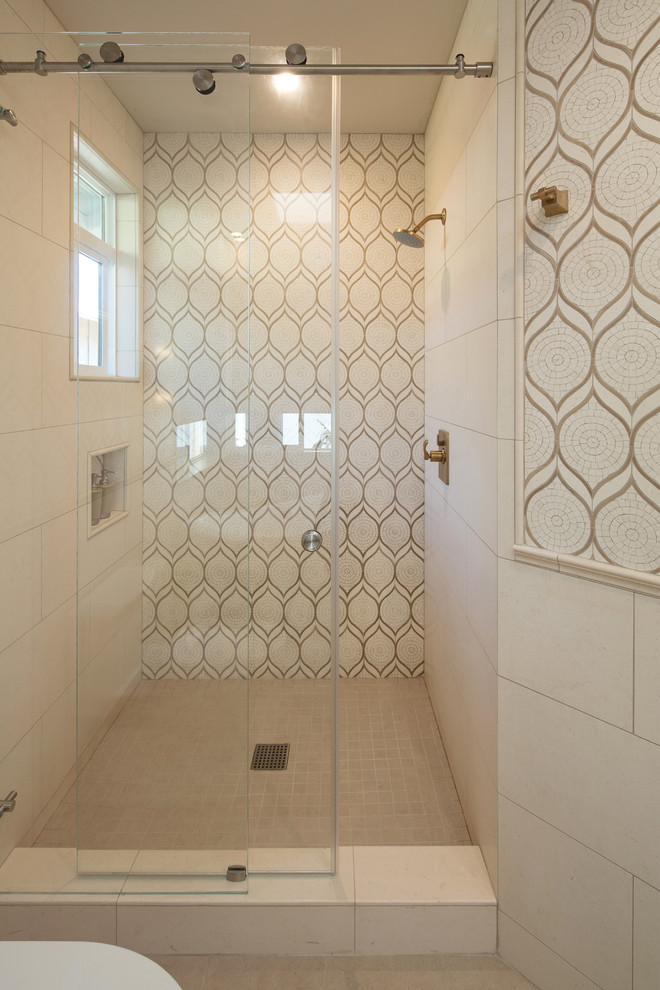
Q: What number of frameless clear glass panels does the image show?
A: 2